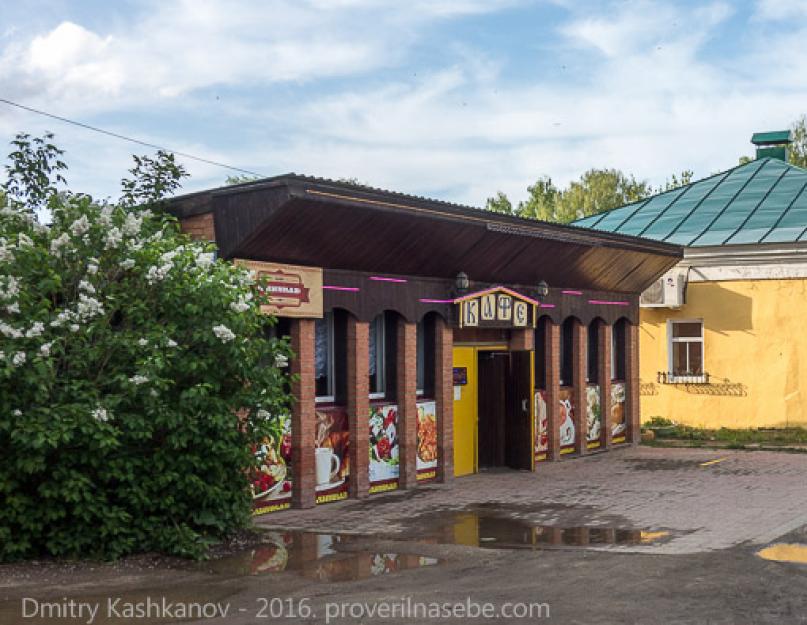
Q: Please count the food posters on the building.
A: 8